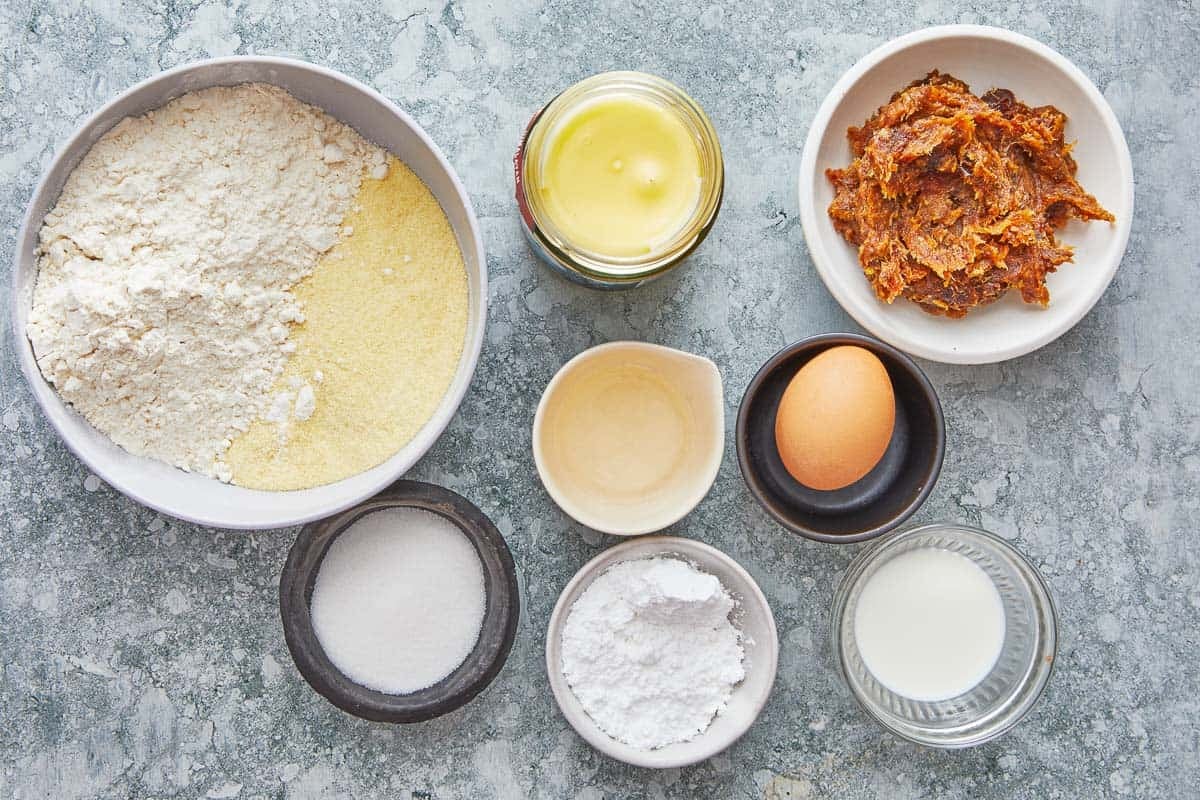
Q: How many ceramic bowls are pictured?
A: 6